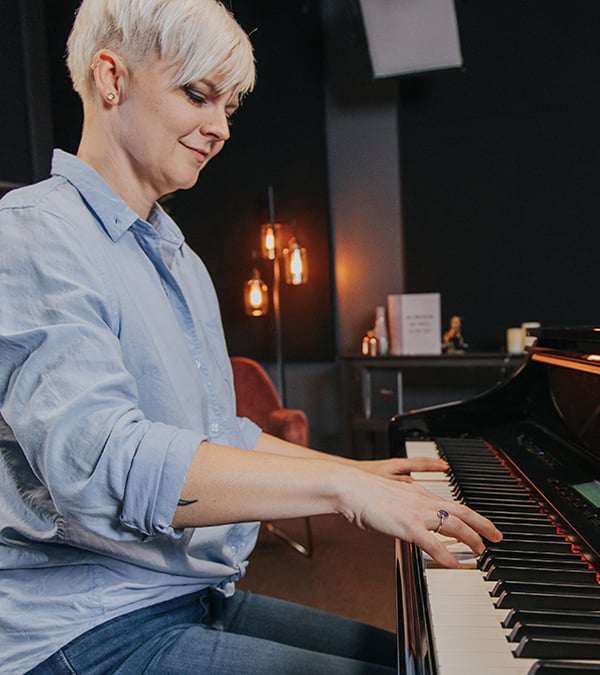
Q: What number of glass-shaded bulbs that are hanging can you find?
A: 3